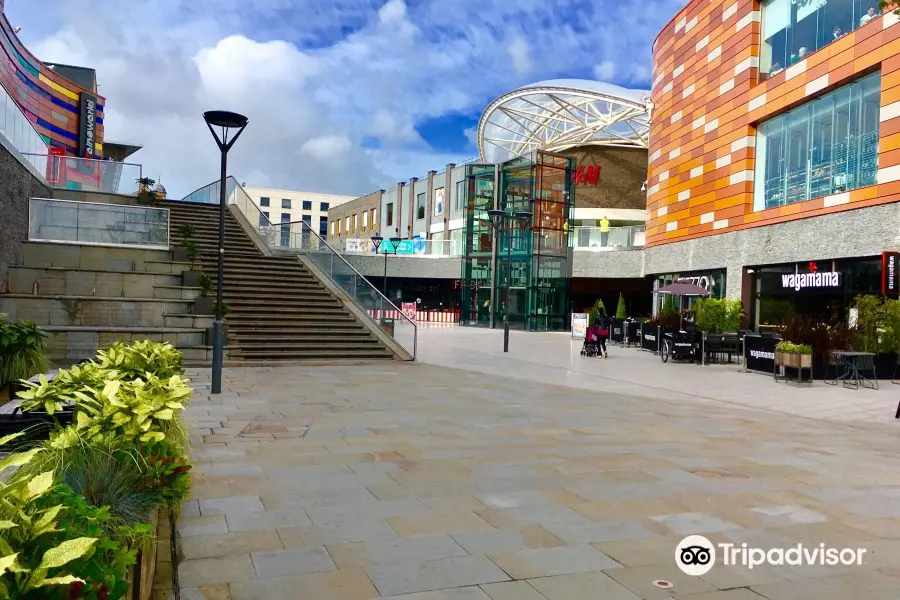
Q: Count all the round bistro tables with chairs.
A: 1